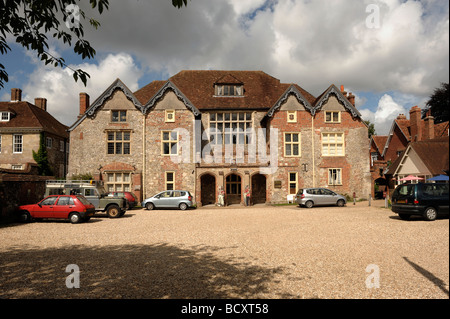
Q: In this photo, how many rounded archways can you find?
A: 3